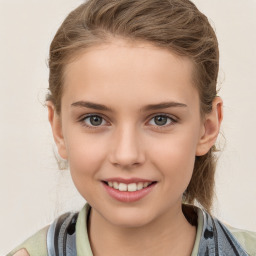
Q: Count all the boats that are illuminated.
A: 0